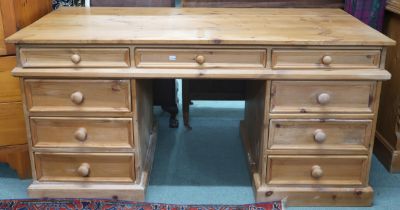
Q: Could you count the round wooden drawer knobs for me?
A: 9